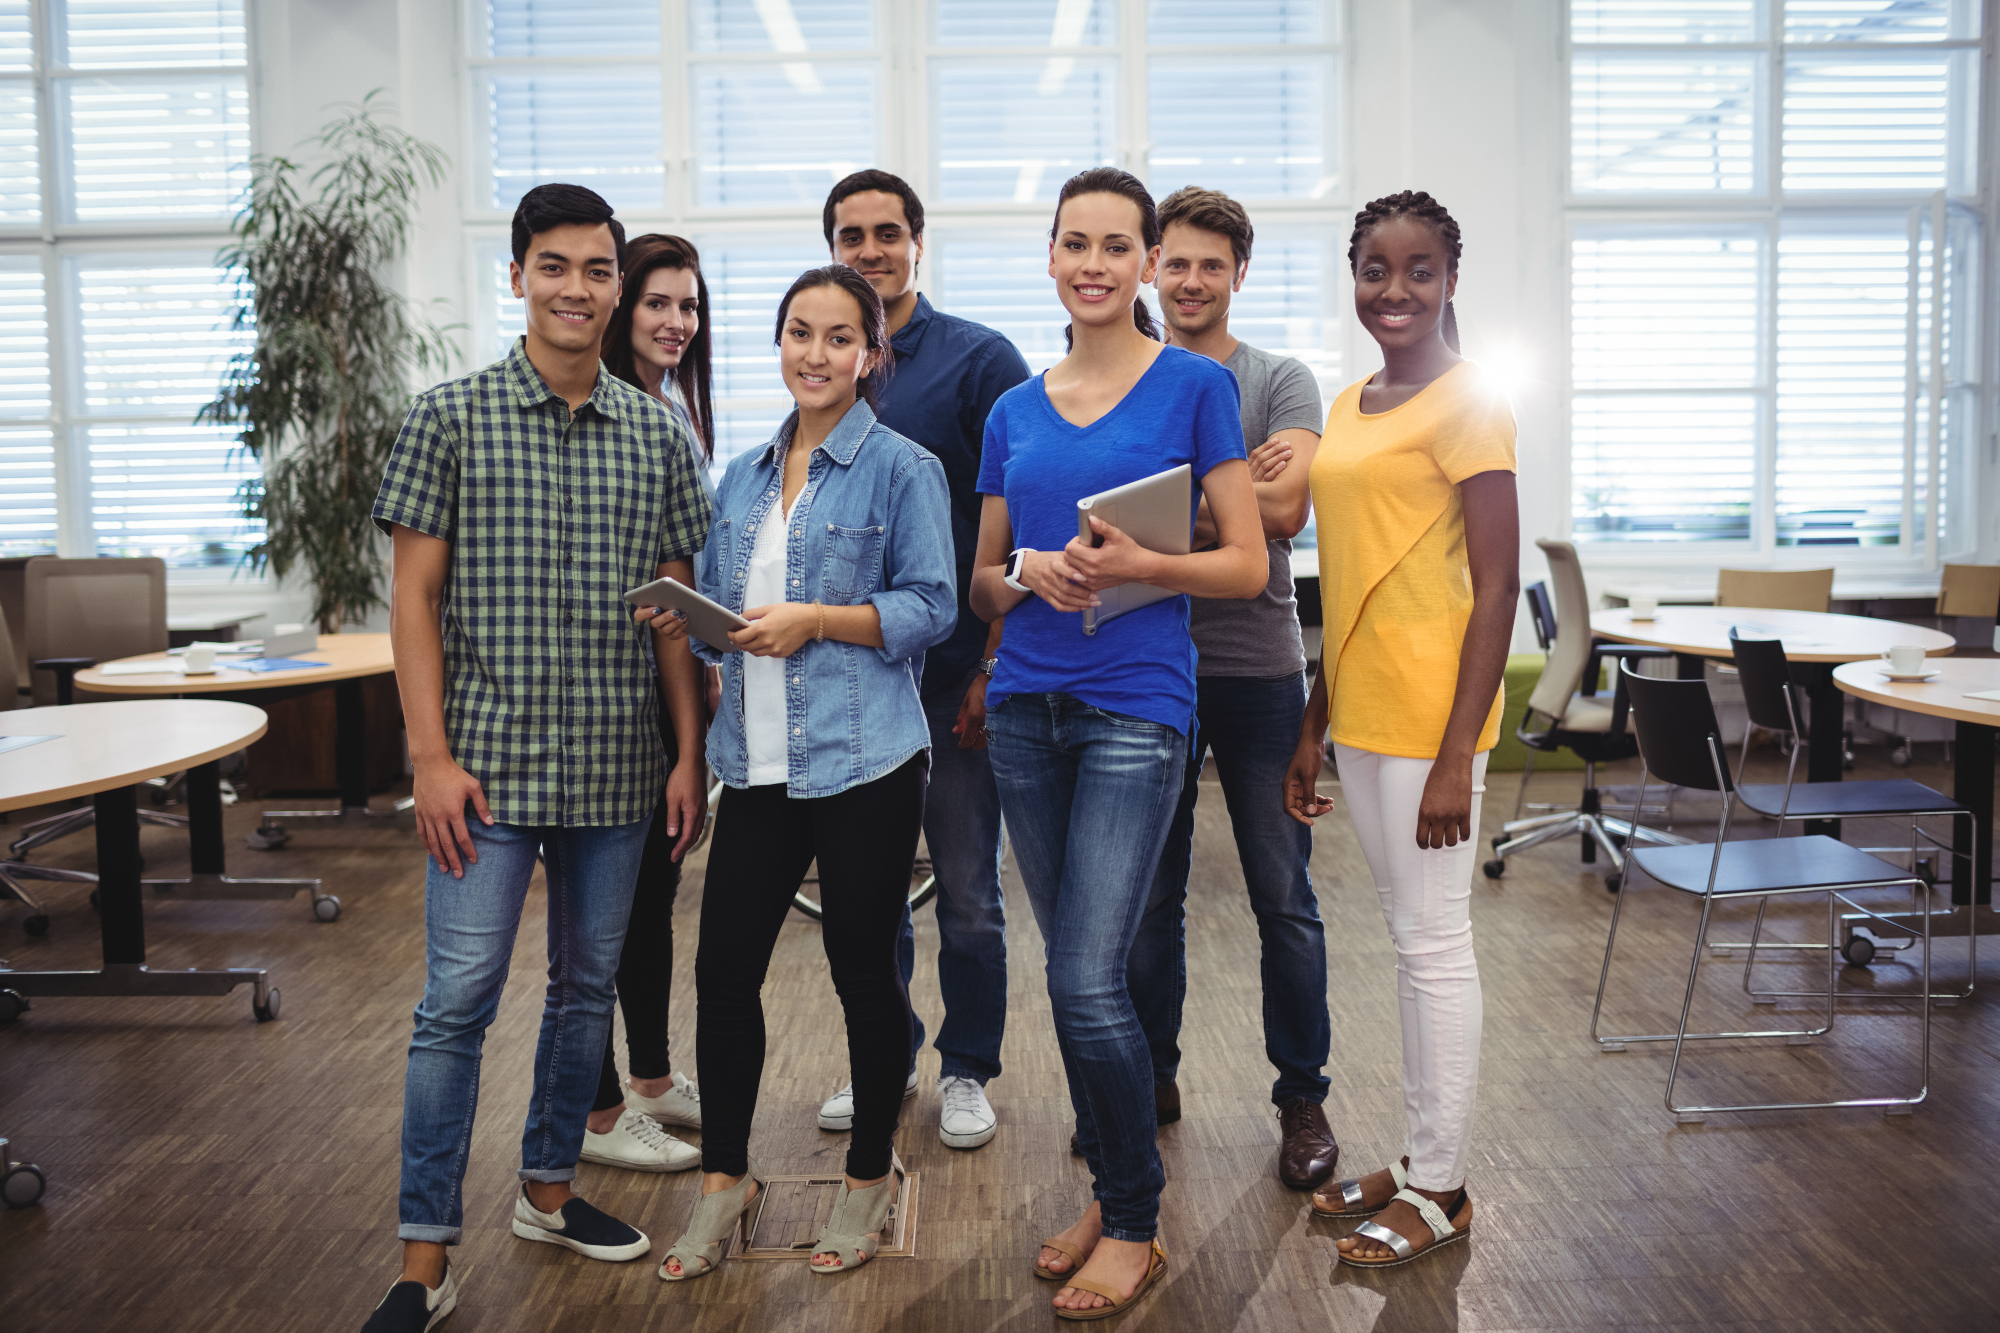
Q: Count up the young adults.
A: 7